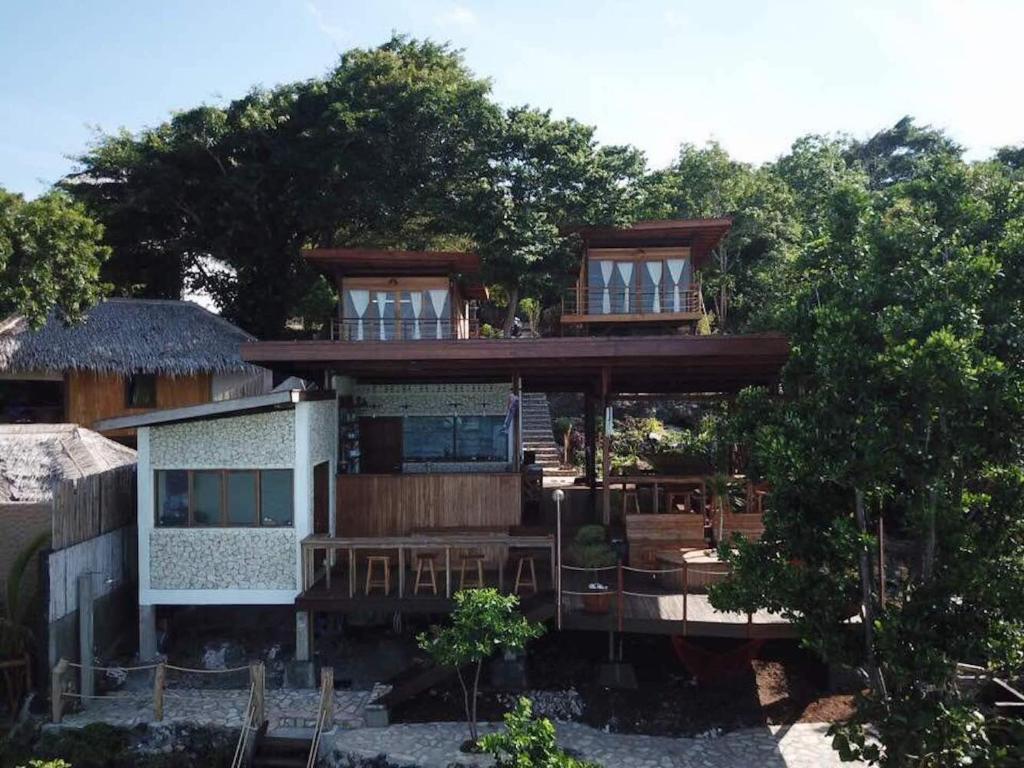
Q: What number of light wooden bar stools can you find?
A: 4